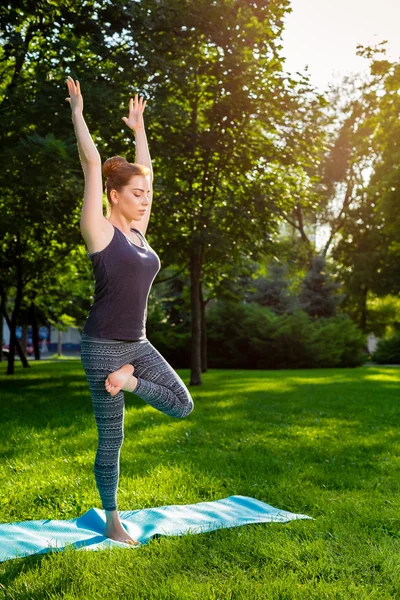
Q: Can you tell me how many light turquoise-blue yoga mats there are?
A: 1